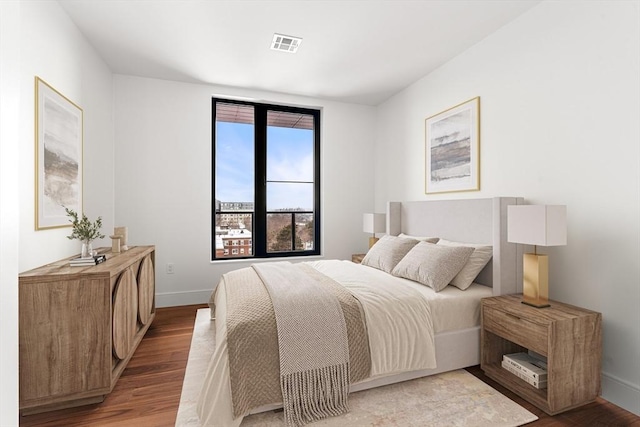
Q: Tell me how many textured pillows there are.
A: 2